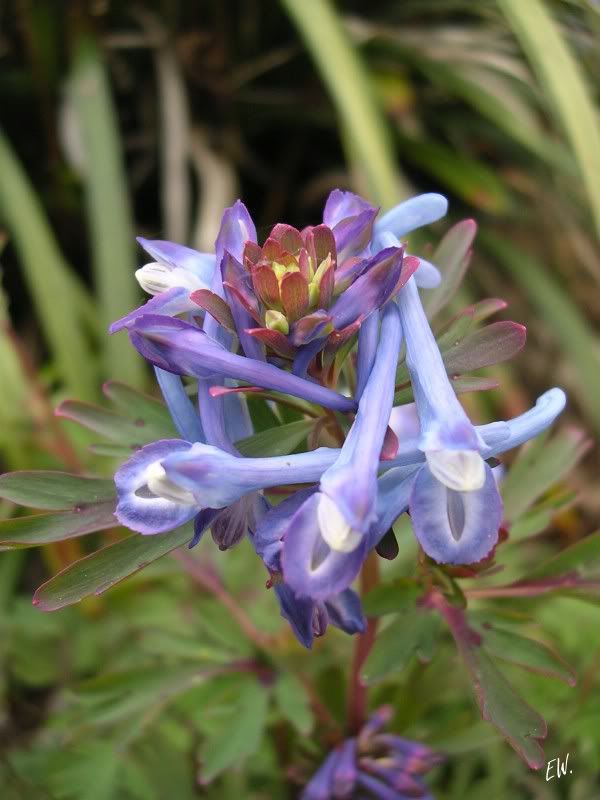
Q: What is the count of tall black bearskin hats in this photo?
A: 0